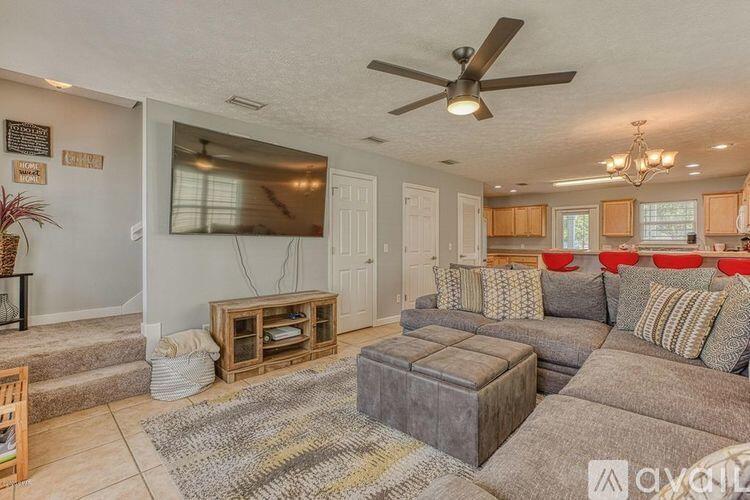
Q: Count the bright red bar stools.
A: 4